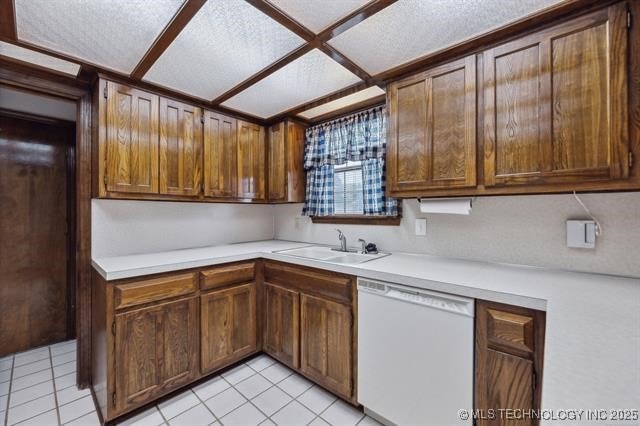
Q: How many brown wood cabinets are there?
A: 12